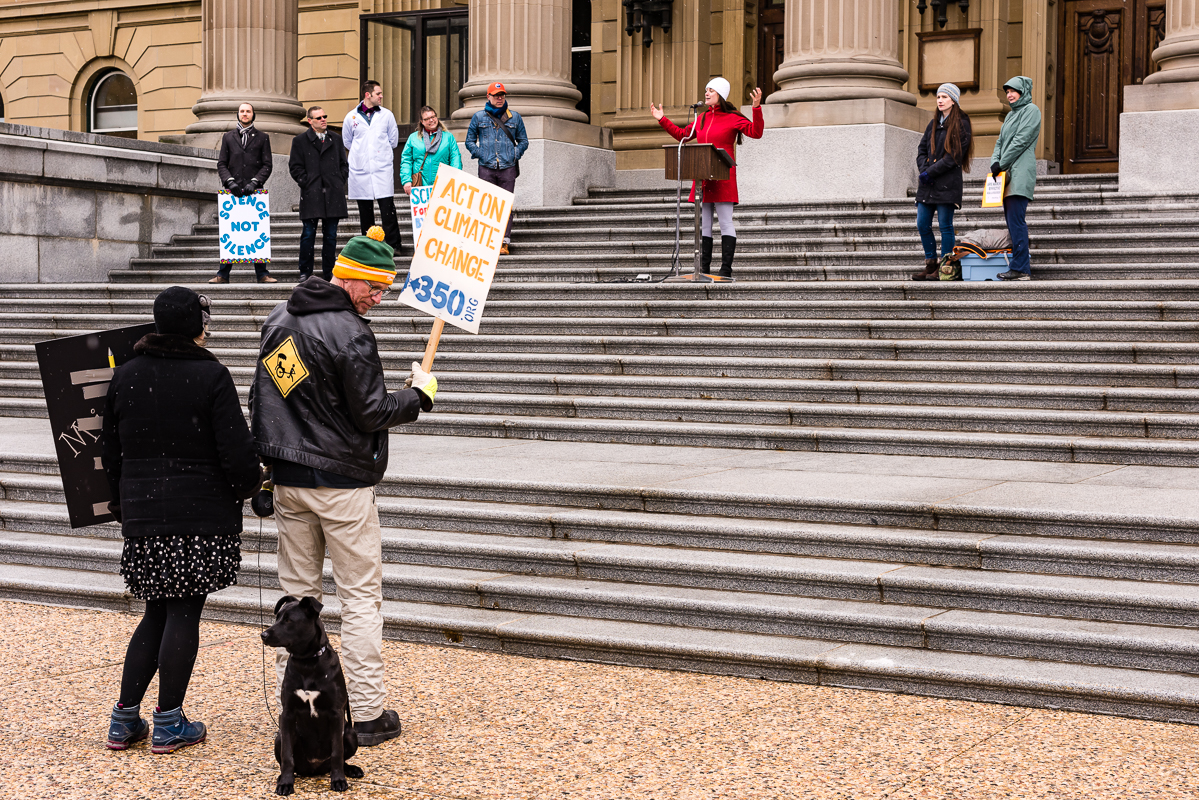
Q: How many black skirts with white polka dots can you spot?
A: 1